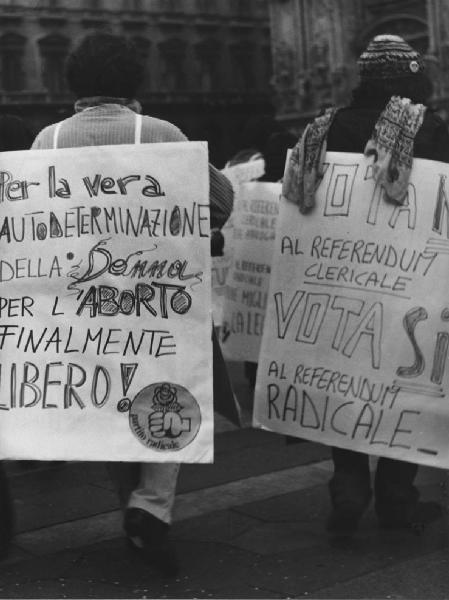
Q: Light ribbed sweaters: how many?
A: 1